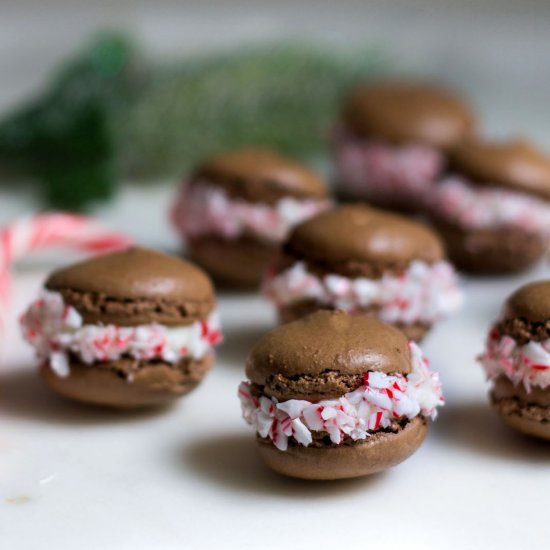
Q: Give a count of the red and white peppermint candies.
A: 1